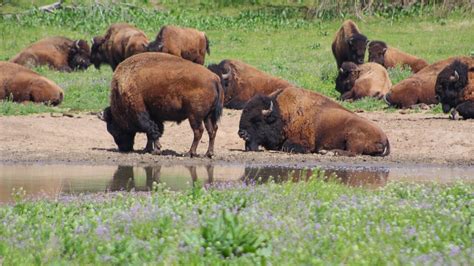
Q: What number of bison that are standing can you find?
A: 4